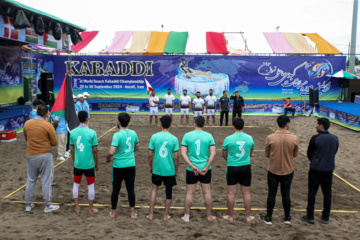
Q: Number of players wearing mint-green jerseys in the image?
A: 5